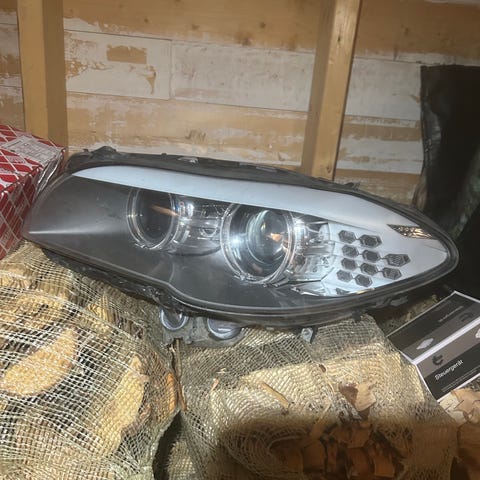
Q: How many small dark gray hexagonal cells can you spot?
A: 10